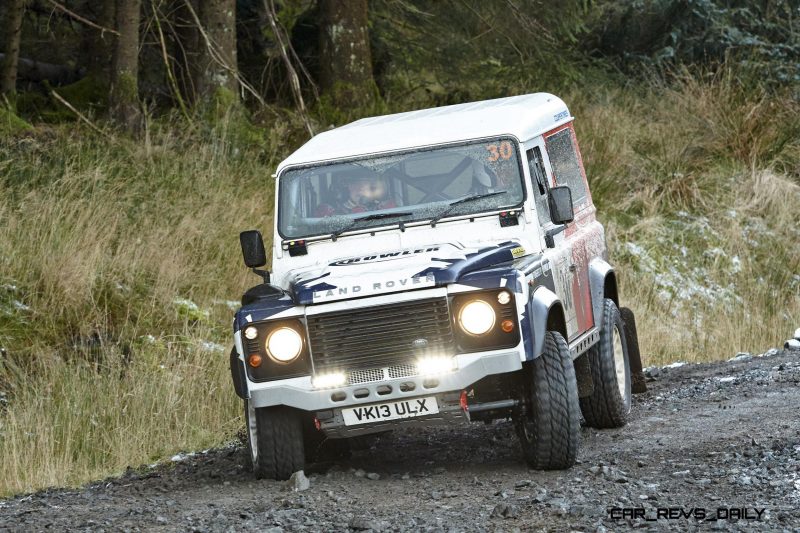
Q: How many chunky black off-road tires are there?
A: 3